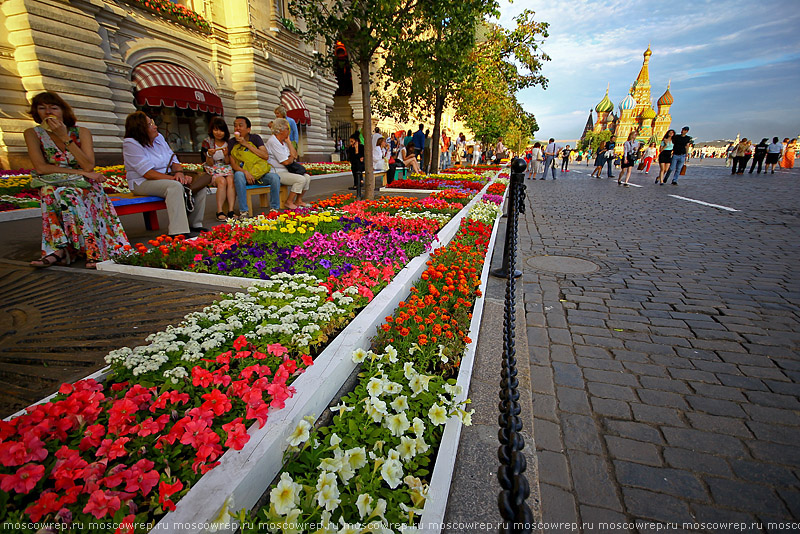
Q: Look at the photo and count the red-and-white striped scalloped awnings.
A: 2